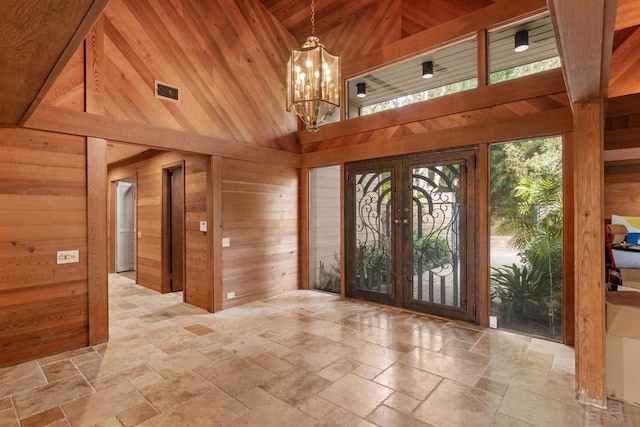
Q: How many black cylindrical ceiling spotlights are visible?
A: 3